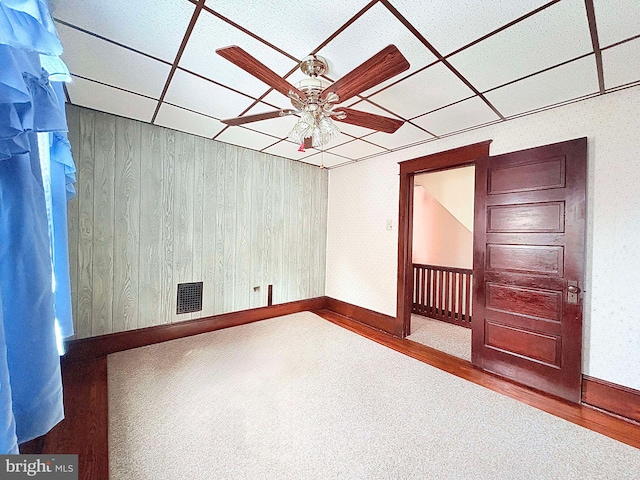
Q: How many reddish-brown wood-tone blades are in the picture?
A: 5